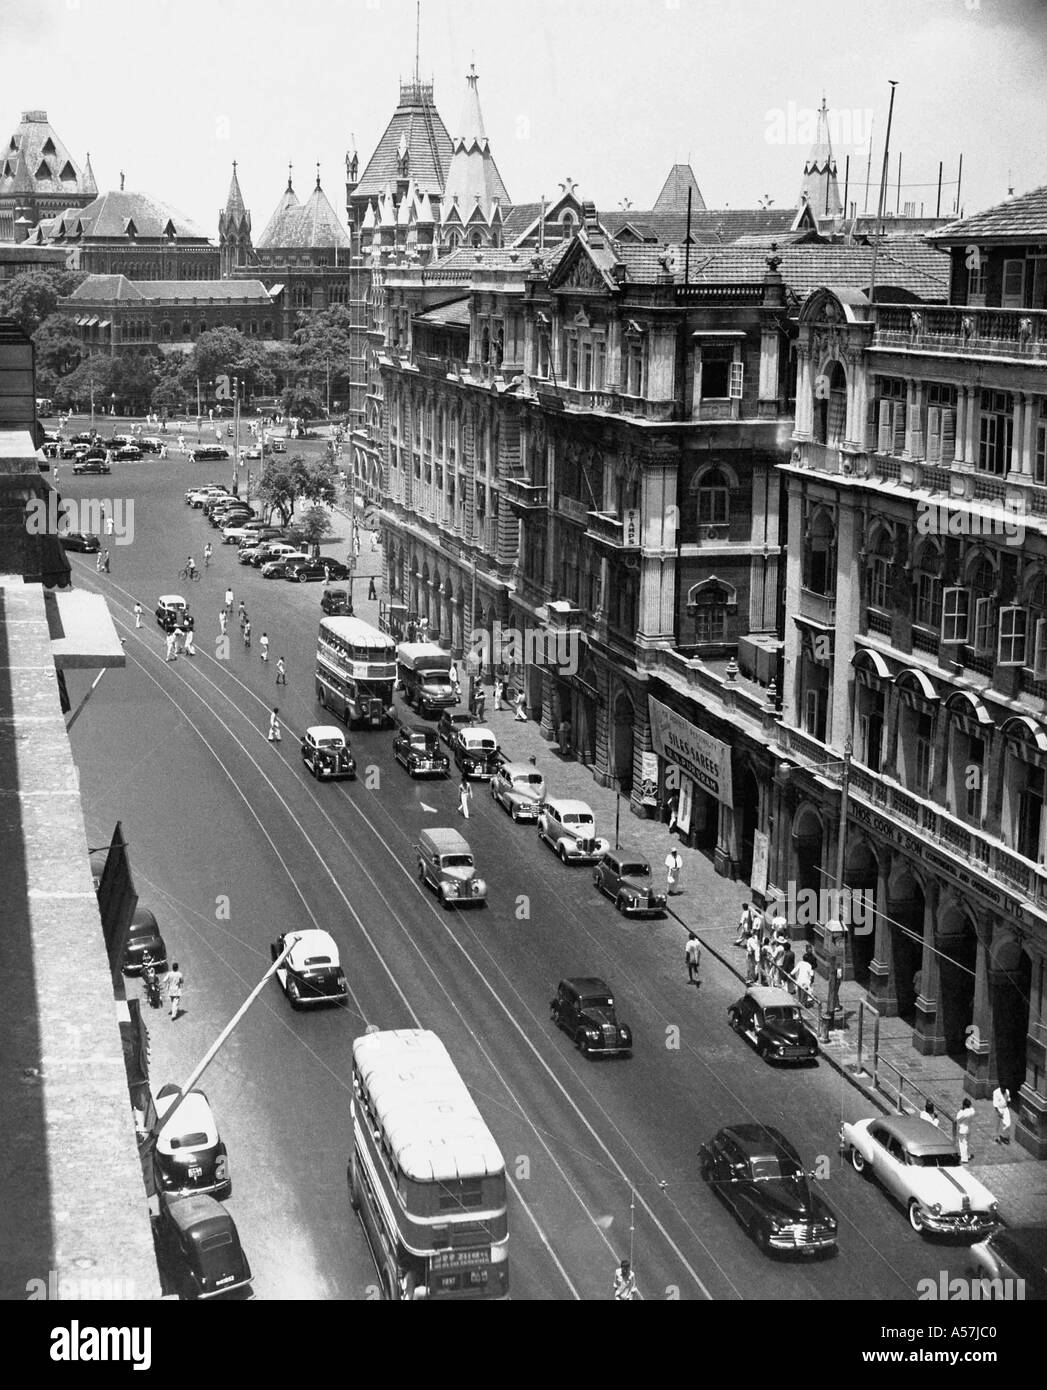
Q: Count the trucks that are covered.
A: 1